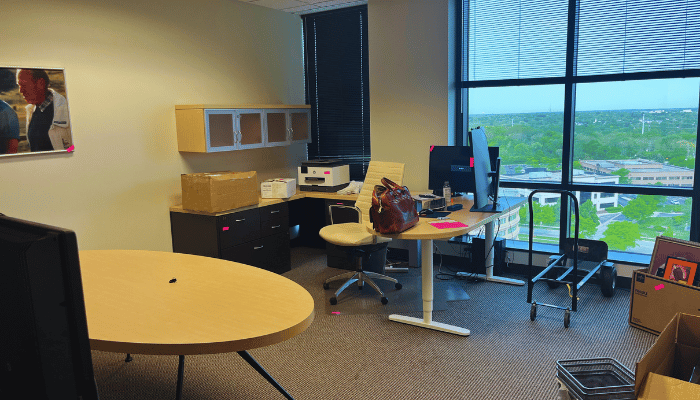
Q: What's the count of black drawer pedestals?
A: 2